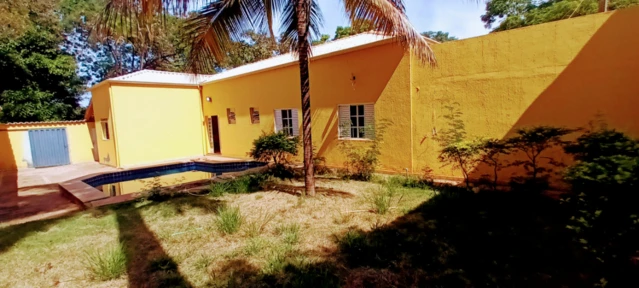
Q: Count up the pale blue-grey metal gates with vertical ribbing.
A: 1